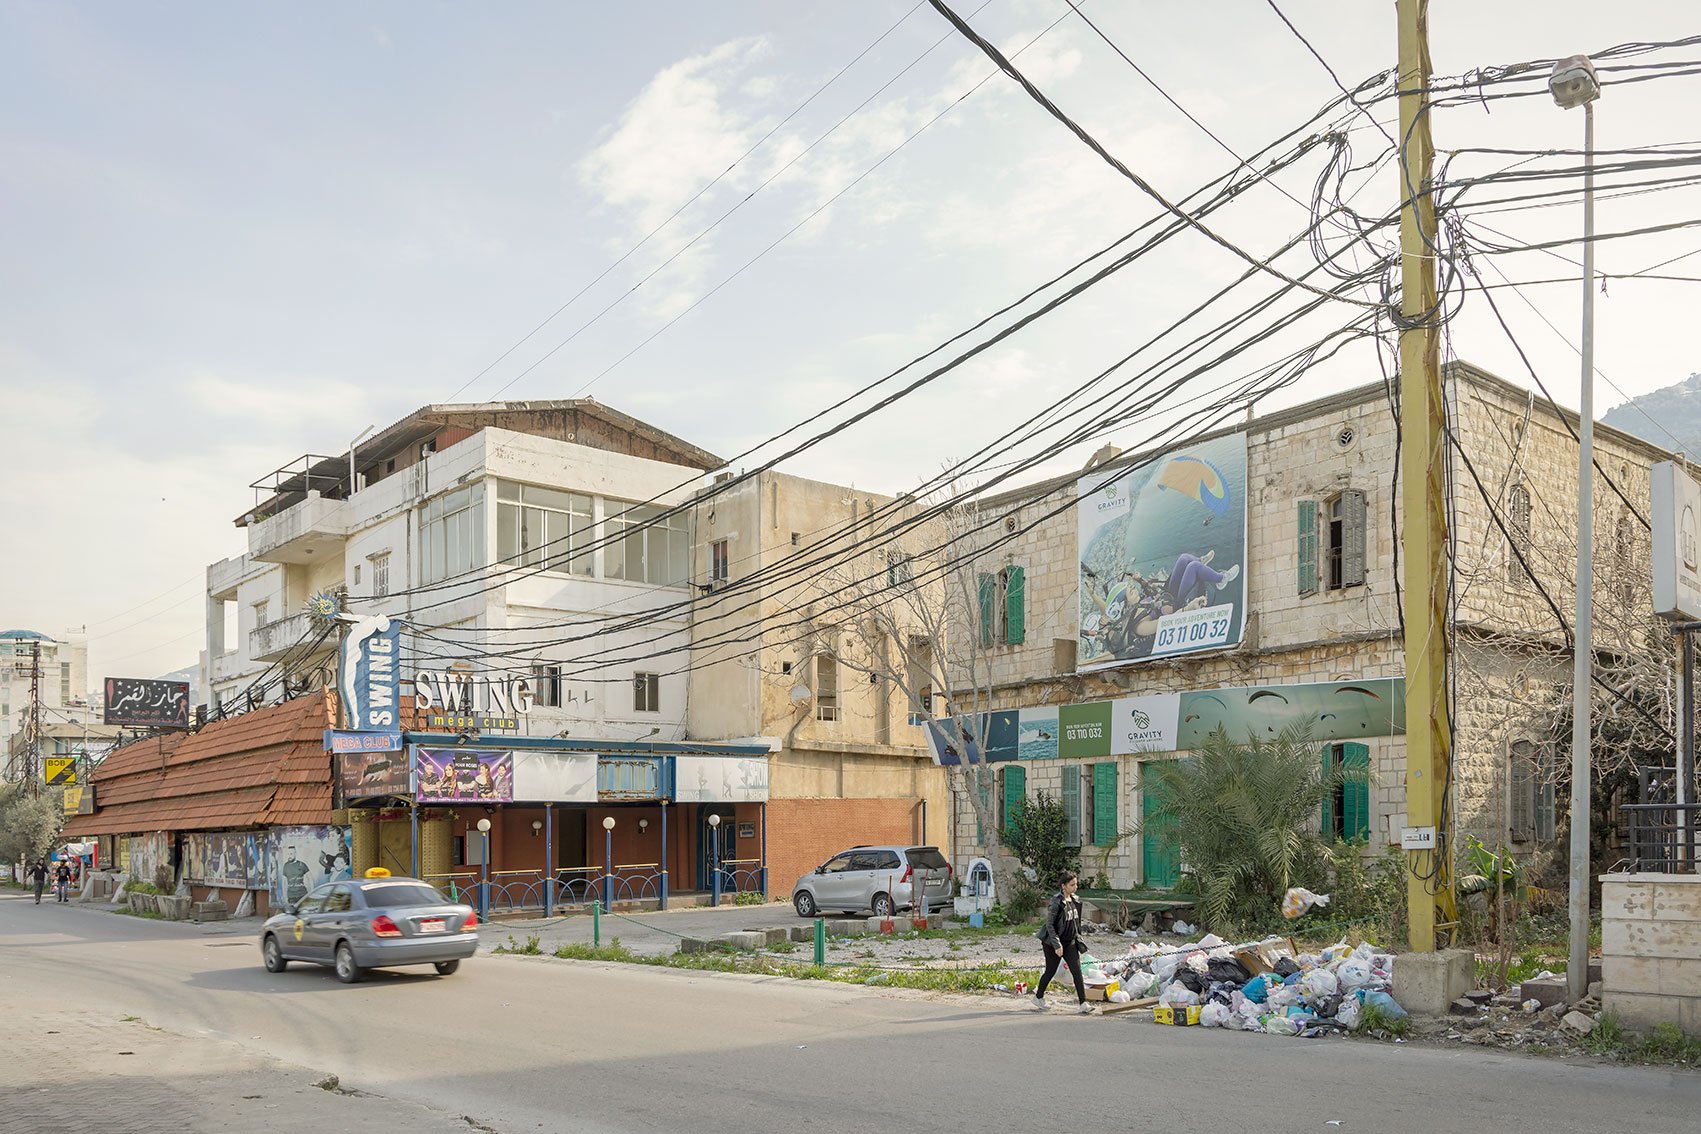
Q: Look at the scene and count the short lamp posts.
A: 3